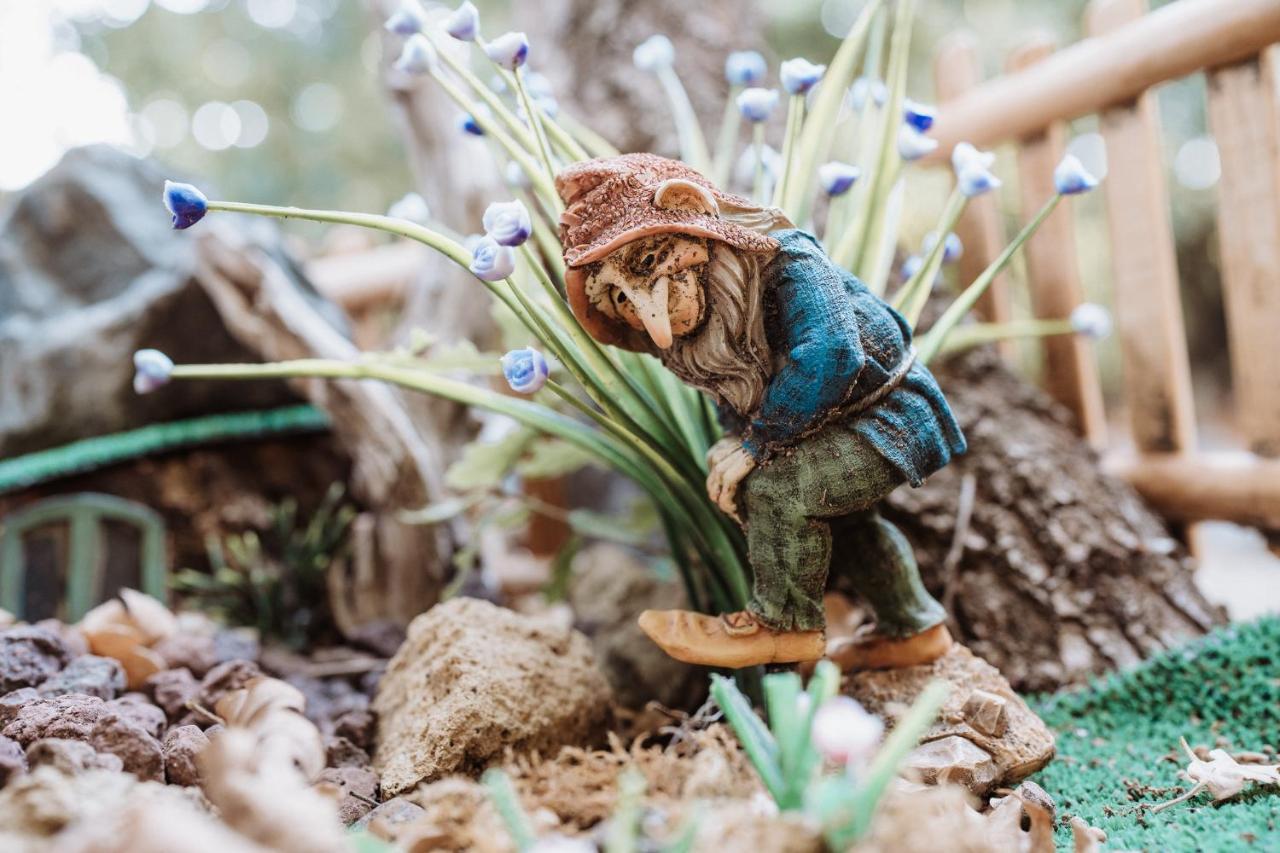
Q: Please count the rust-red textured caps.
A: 1